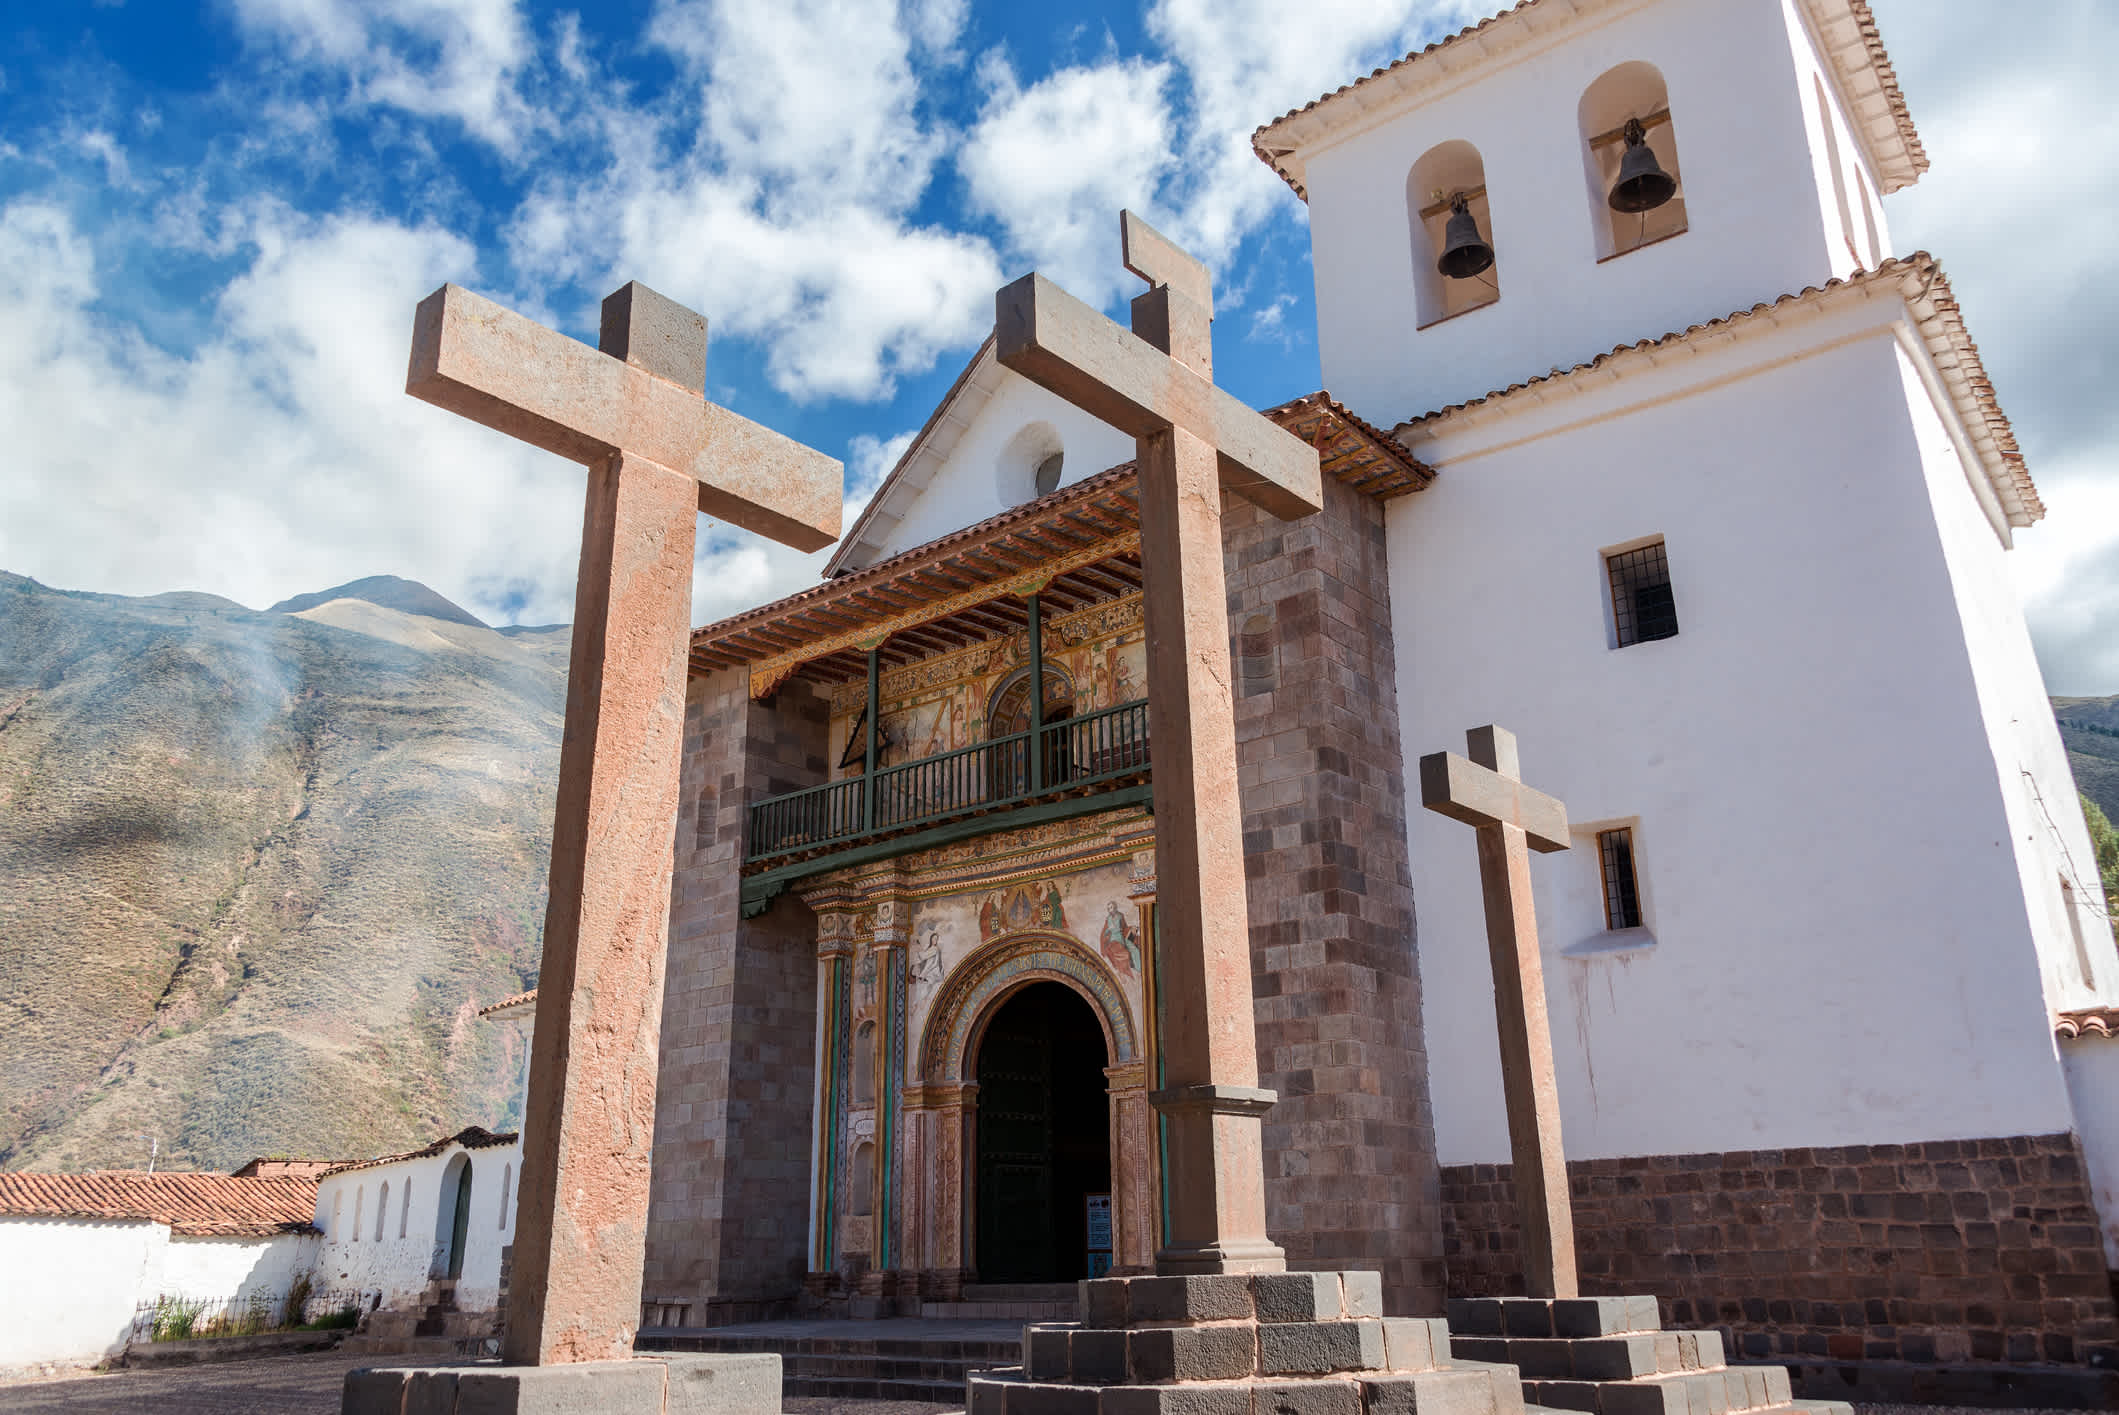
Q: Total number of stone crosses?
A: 3